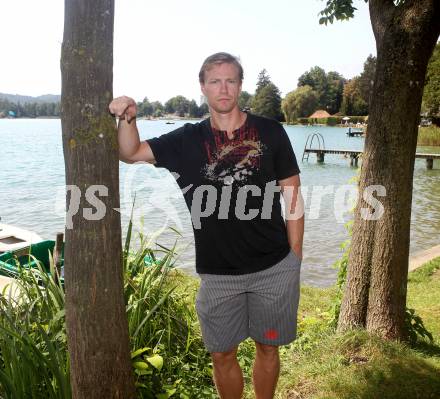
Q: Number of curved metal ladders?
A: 1